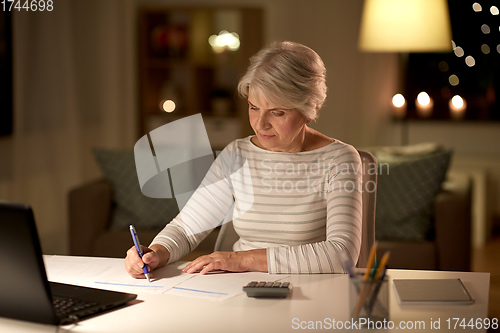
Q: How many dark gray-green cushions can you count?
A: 2